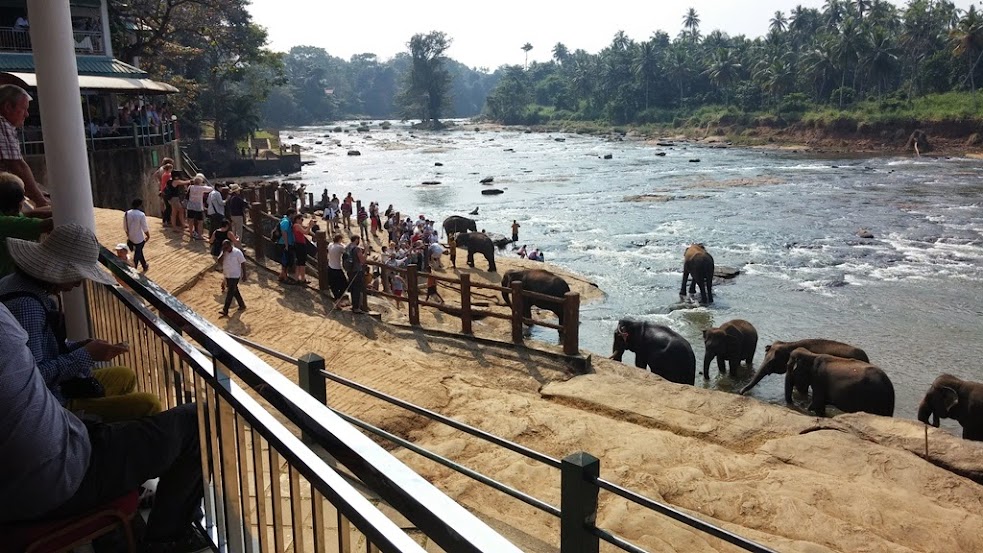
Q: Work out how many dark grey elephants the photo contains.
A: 9